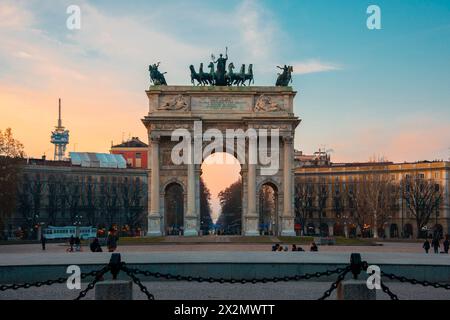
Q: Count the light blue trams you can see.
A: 1